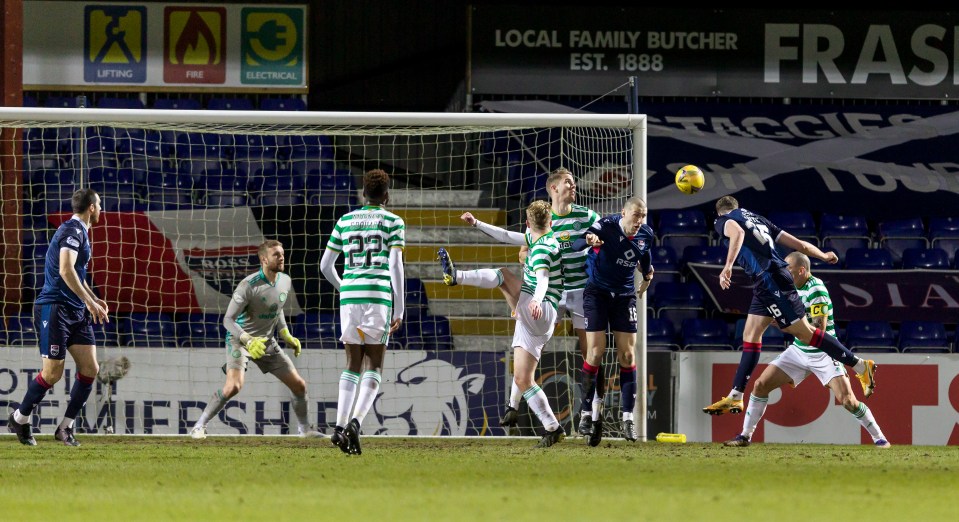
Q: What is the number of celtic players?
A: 5